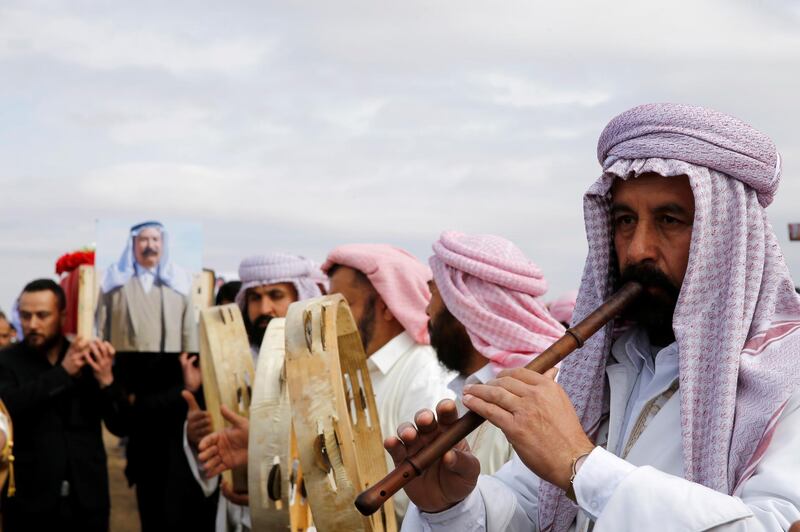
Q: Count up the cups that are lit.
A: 0